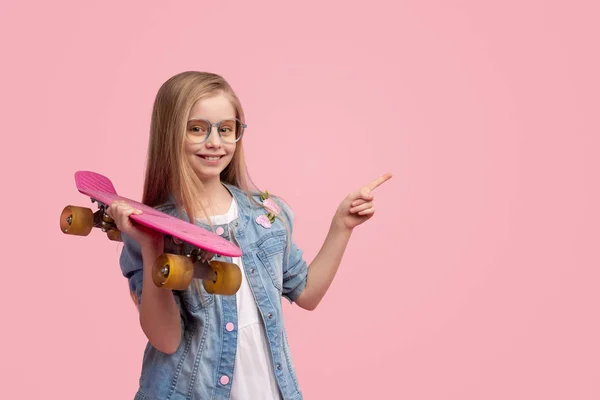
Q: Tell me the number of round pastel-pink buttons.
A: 3